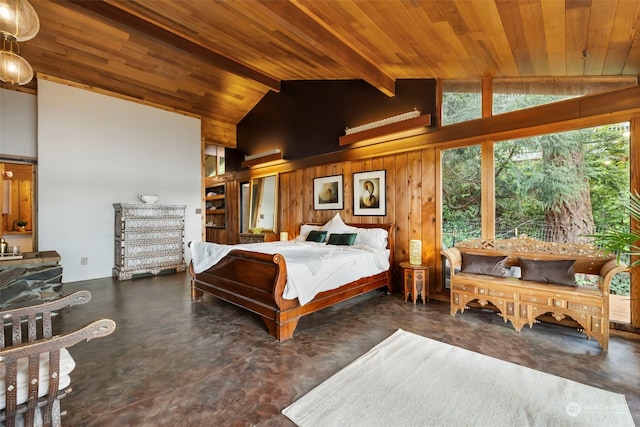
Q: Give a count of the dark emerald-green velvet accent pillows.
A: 2